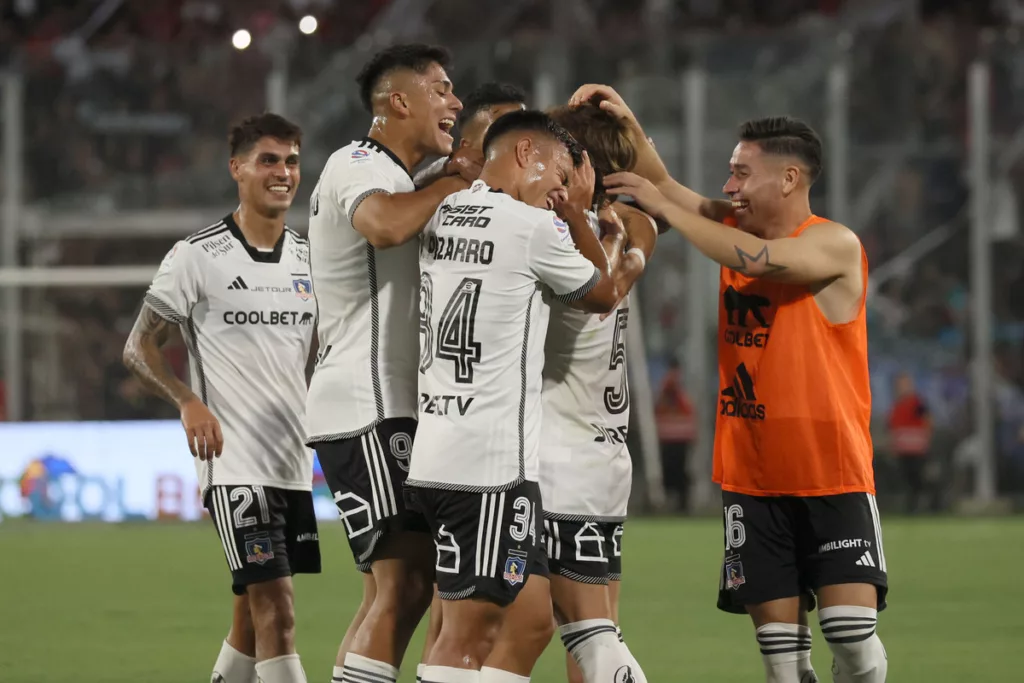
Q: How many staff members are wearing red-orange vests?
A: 2